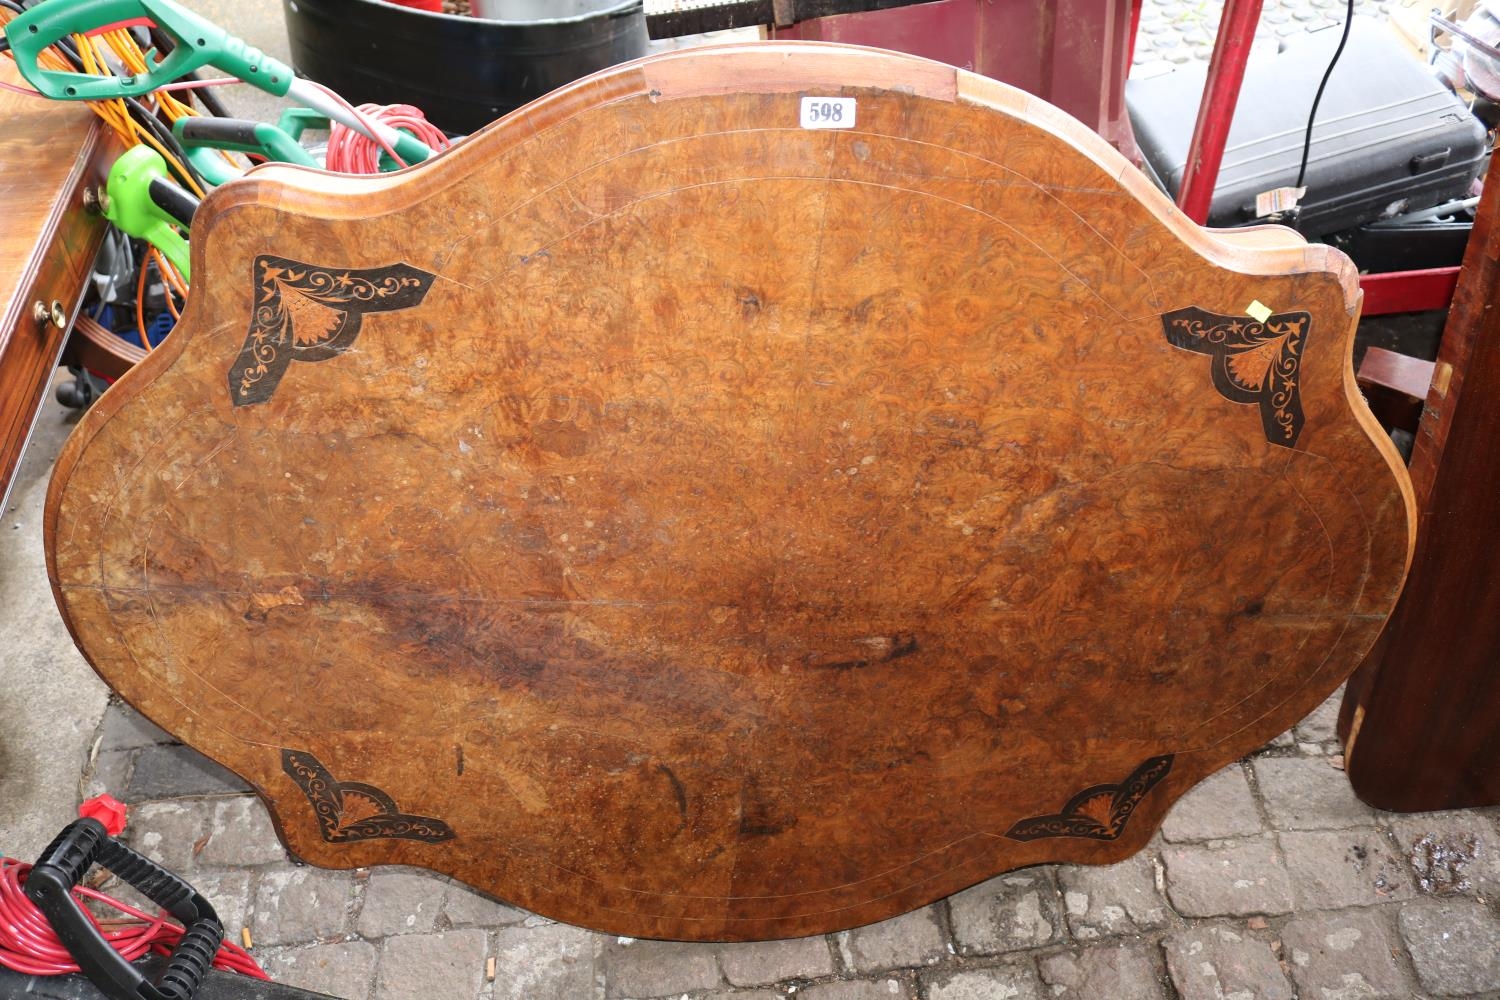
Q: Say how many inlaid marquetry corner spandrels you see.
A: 4